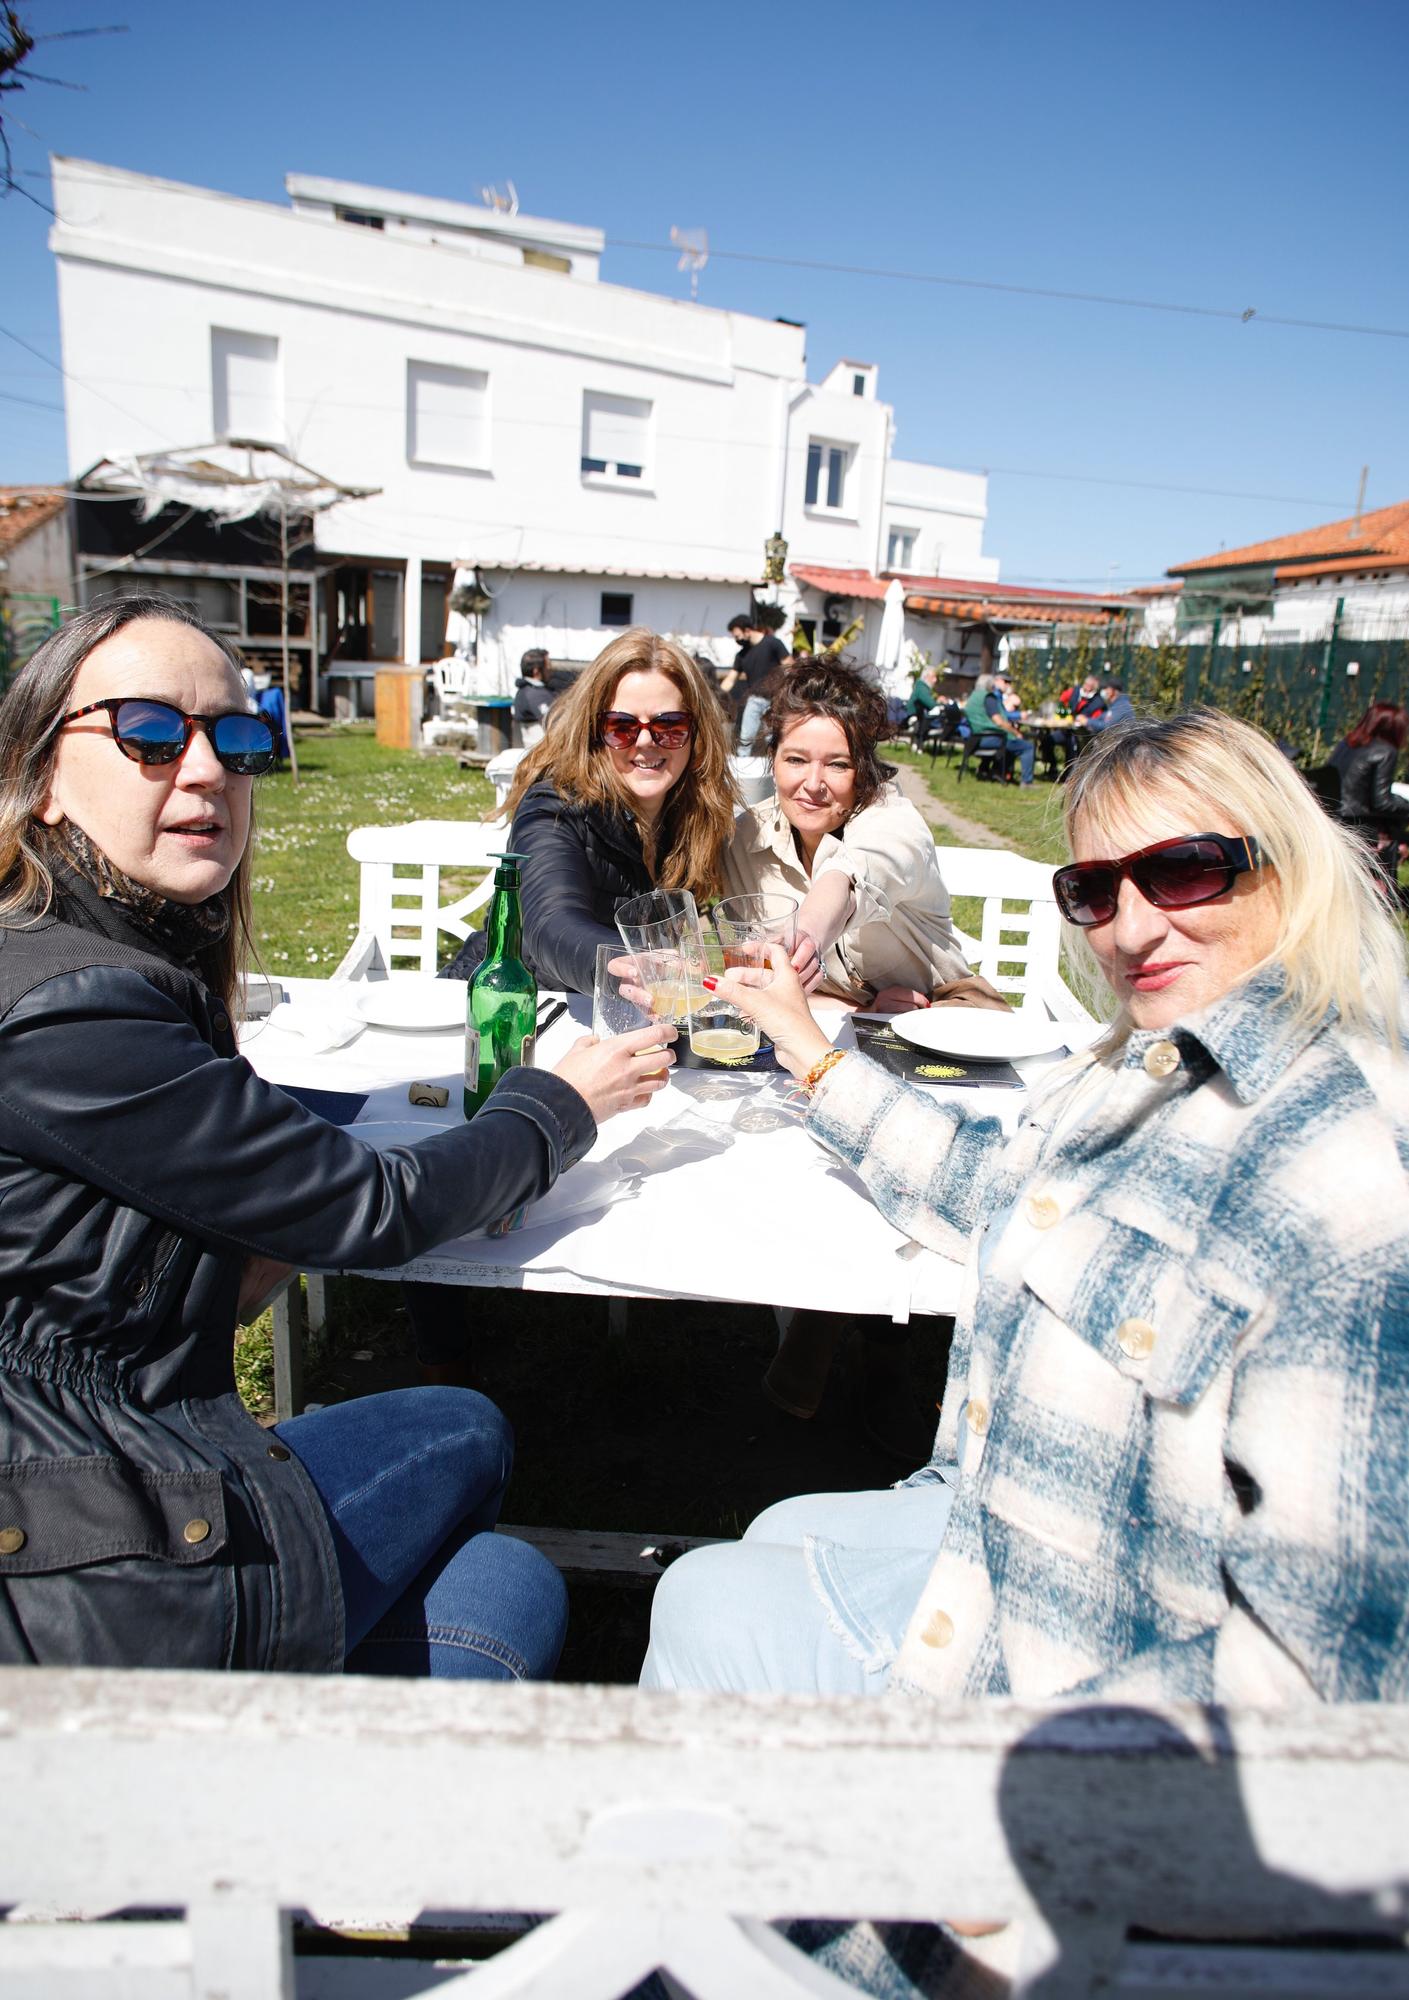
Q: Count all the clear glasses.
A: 4